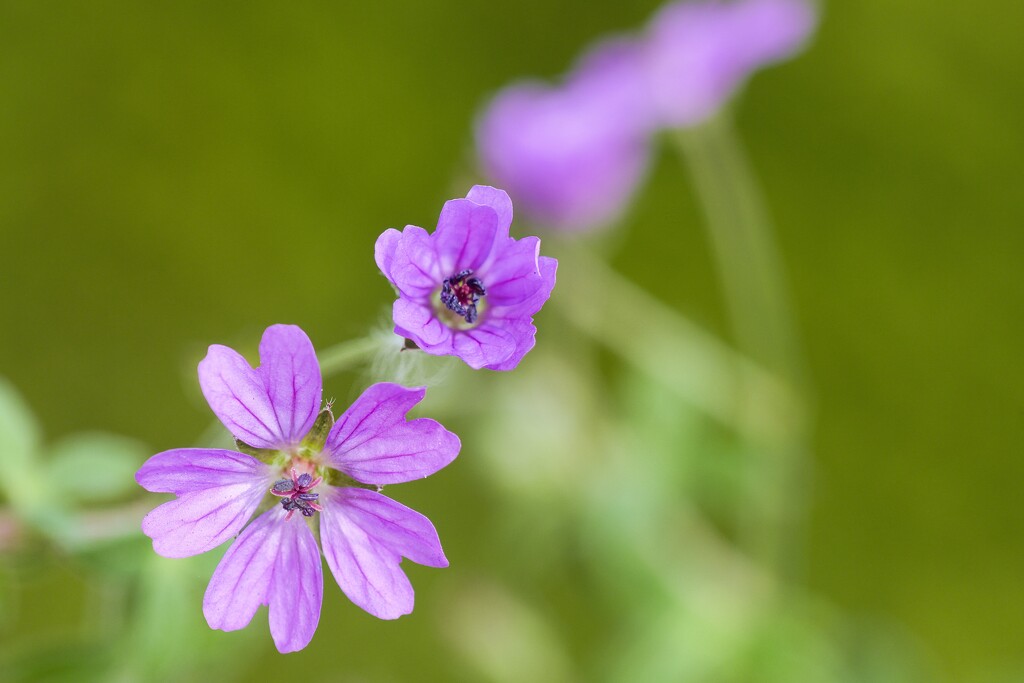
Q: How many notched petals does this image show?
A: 5